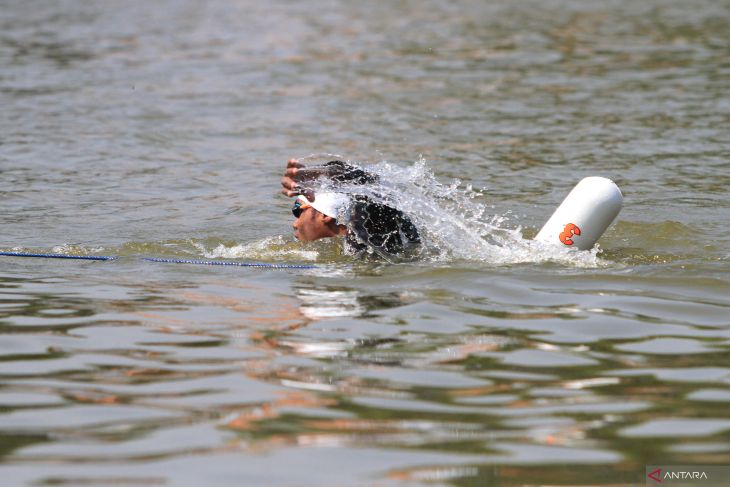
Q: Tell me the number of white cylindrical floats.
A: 1